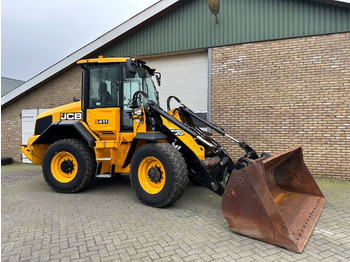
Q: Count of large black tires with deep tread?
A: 2